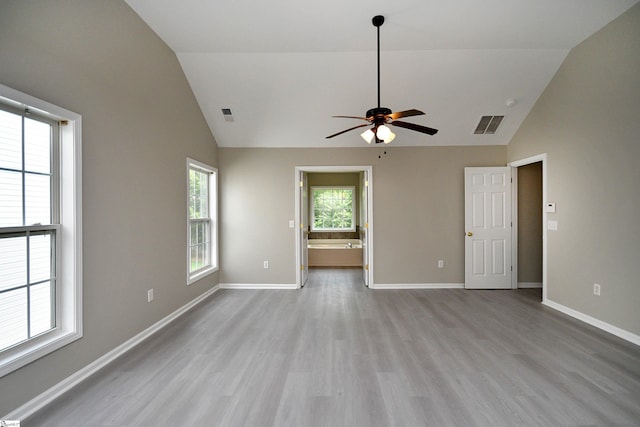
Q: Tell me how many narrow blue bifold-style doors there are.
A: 0